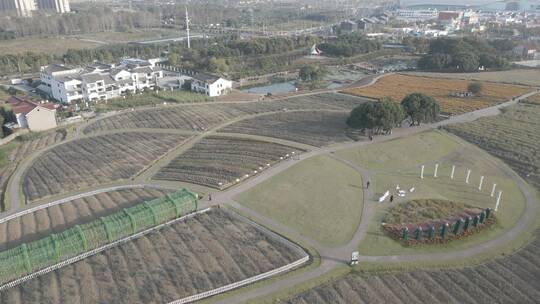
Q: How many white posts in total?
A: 7